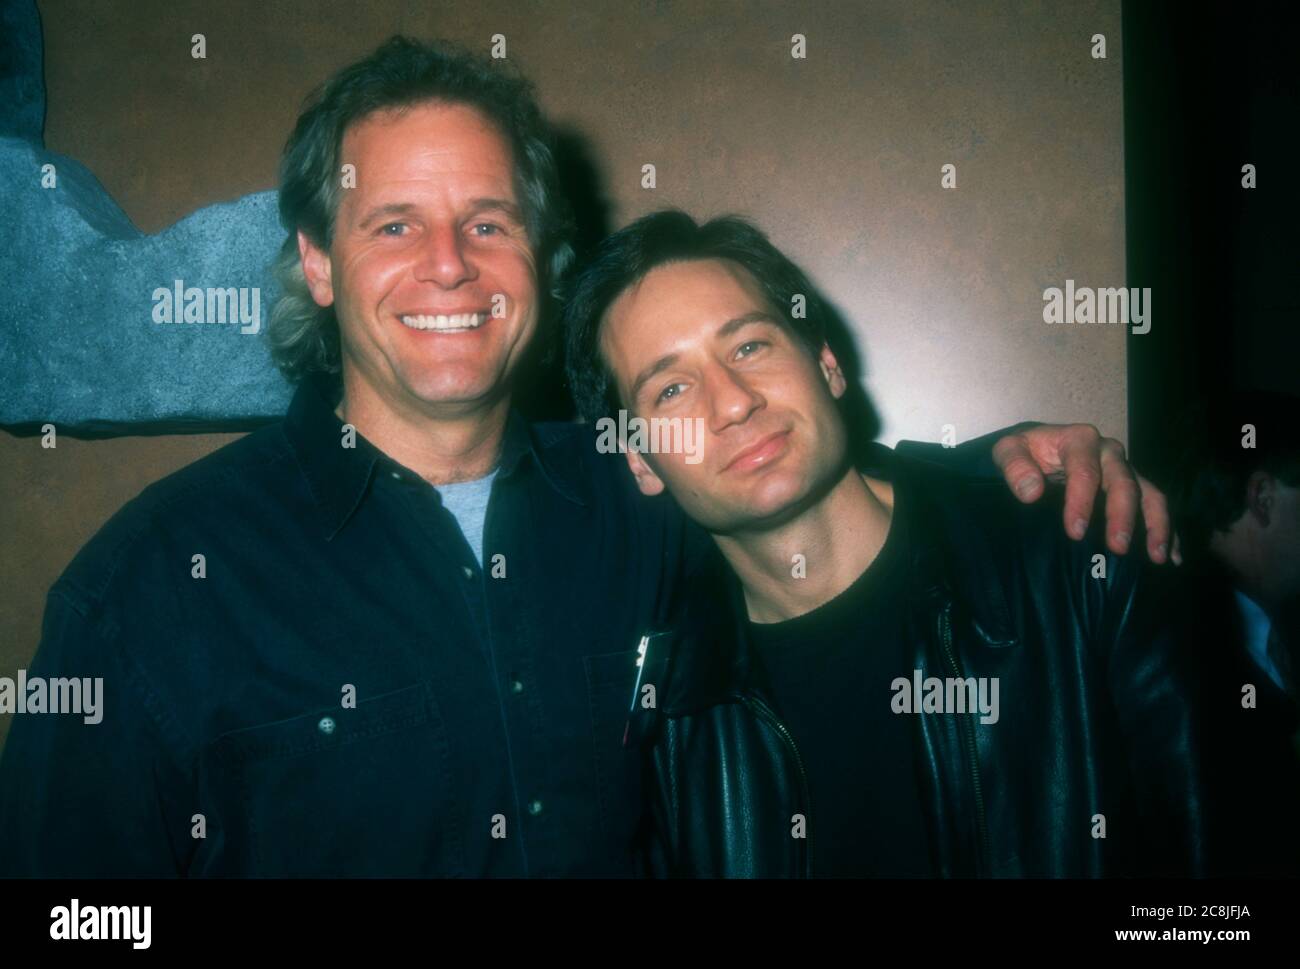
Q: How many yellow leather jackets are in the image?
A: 0